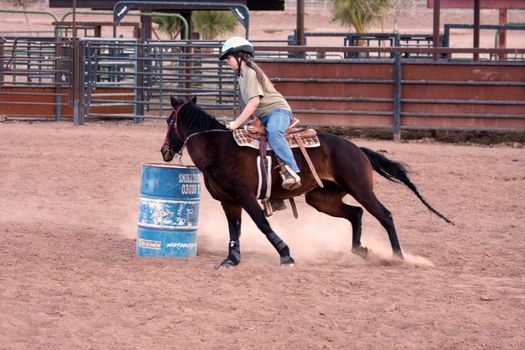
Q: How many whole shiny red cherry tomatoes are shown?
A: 0